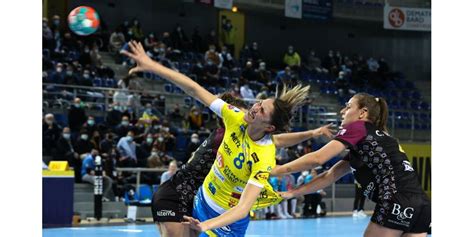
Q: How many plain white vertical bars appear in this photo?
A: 2